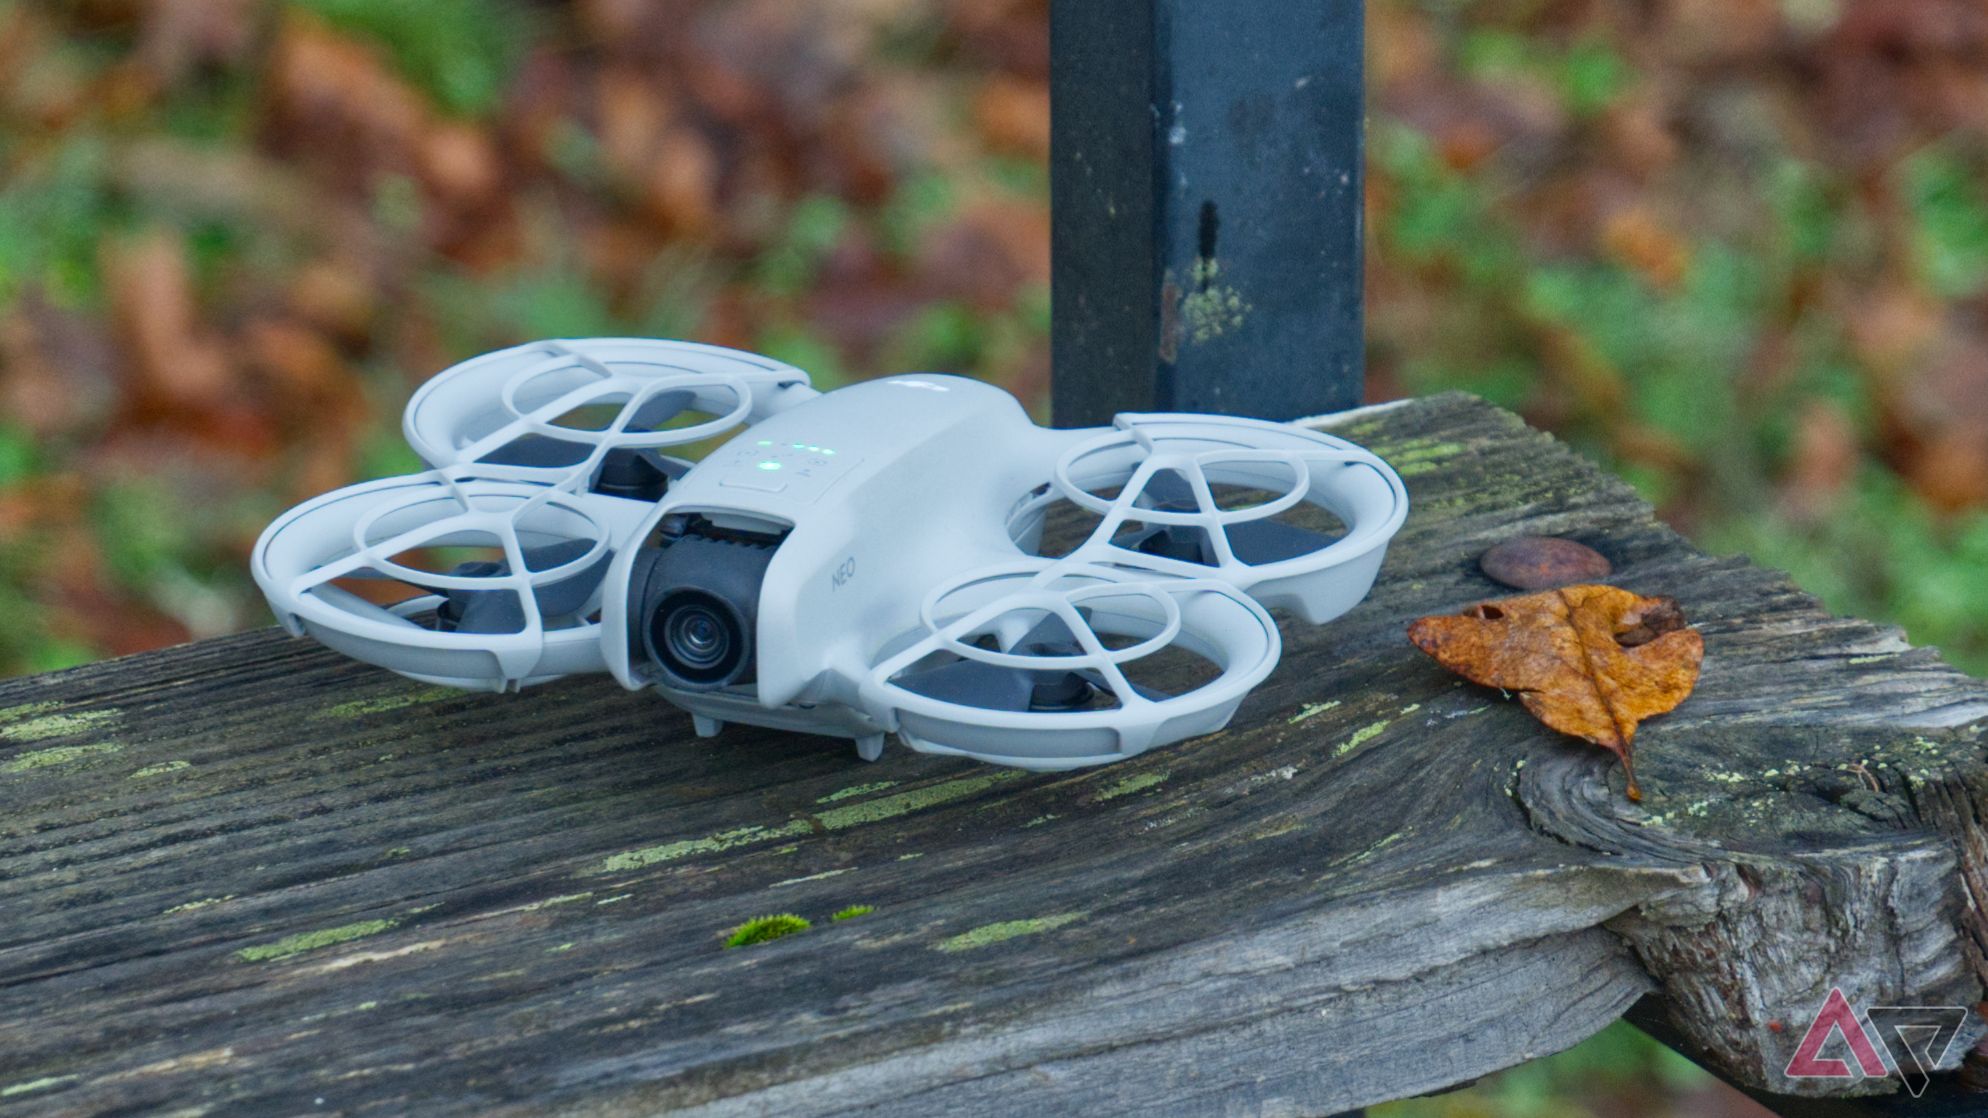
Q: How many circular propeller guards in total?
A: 4